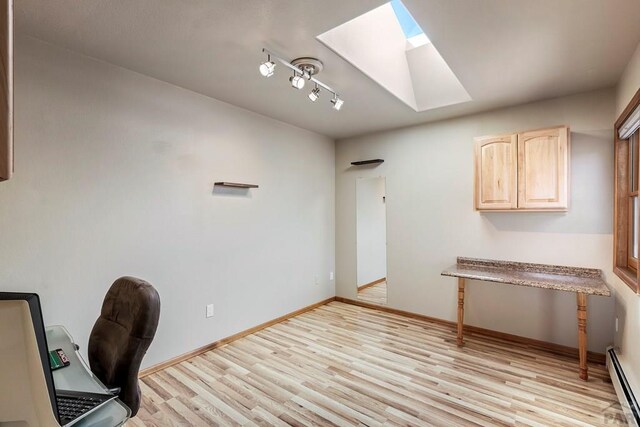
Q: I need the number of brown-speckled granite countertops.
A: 1